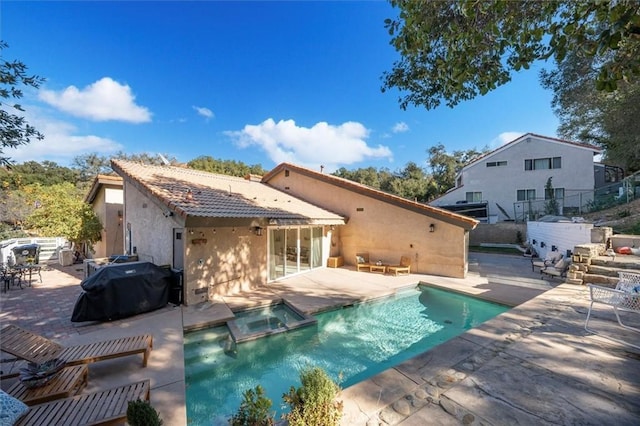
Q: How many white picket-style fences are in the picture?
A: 1